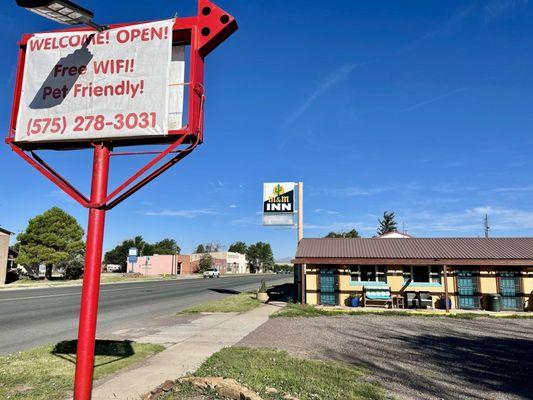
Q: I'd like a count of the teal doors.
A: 3